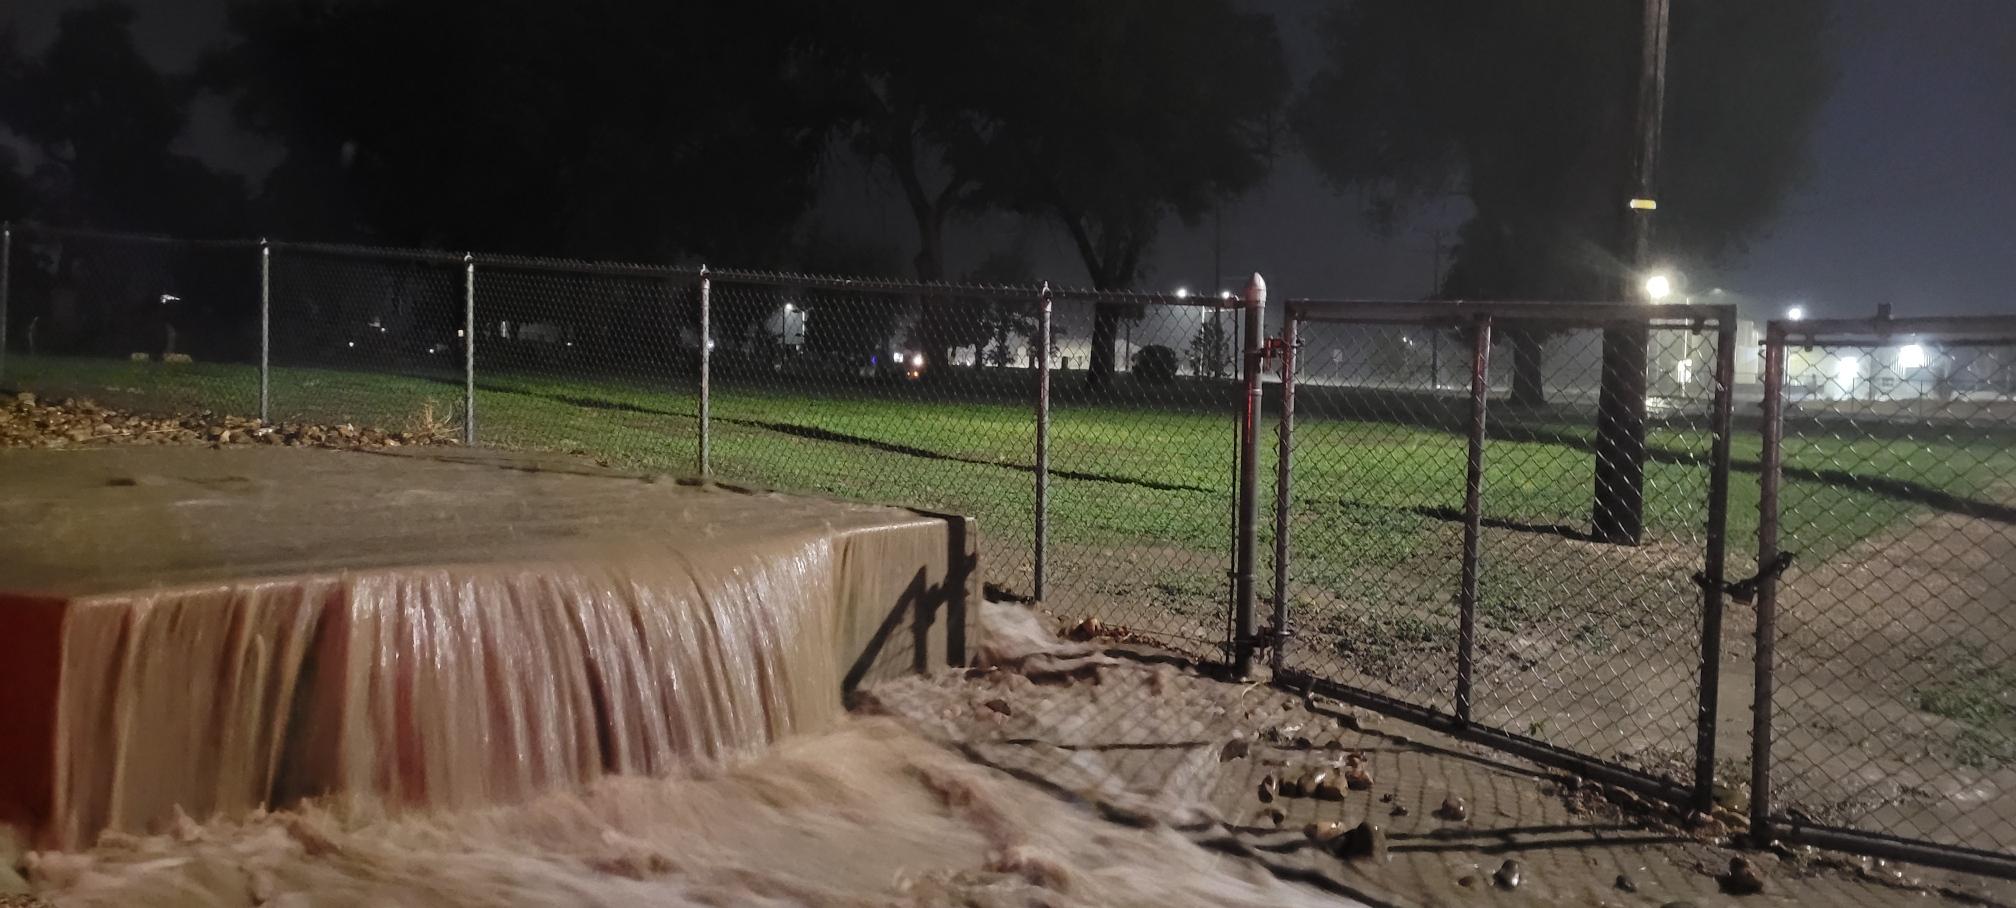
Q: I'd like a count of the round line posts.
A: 5